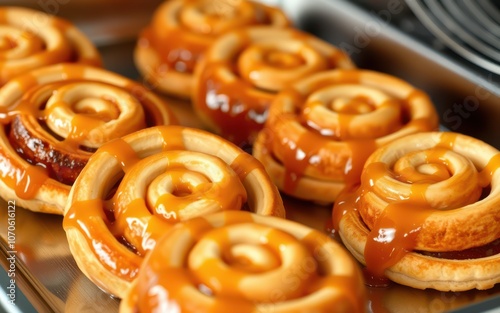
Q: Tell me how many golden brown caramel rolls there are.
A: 8